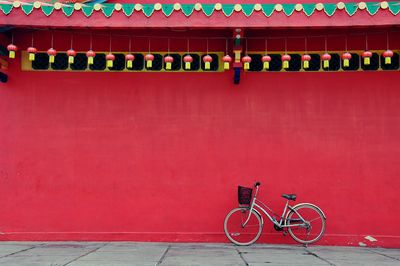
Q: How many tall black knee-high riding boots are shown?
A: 0